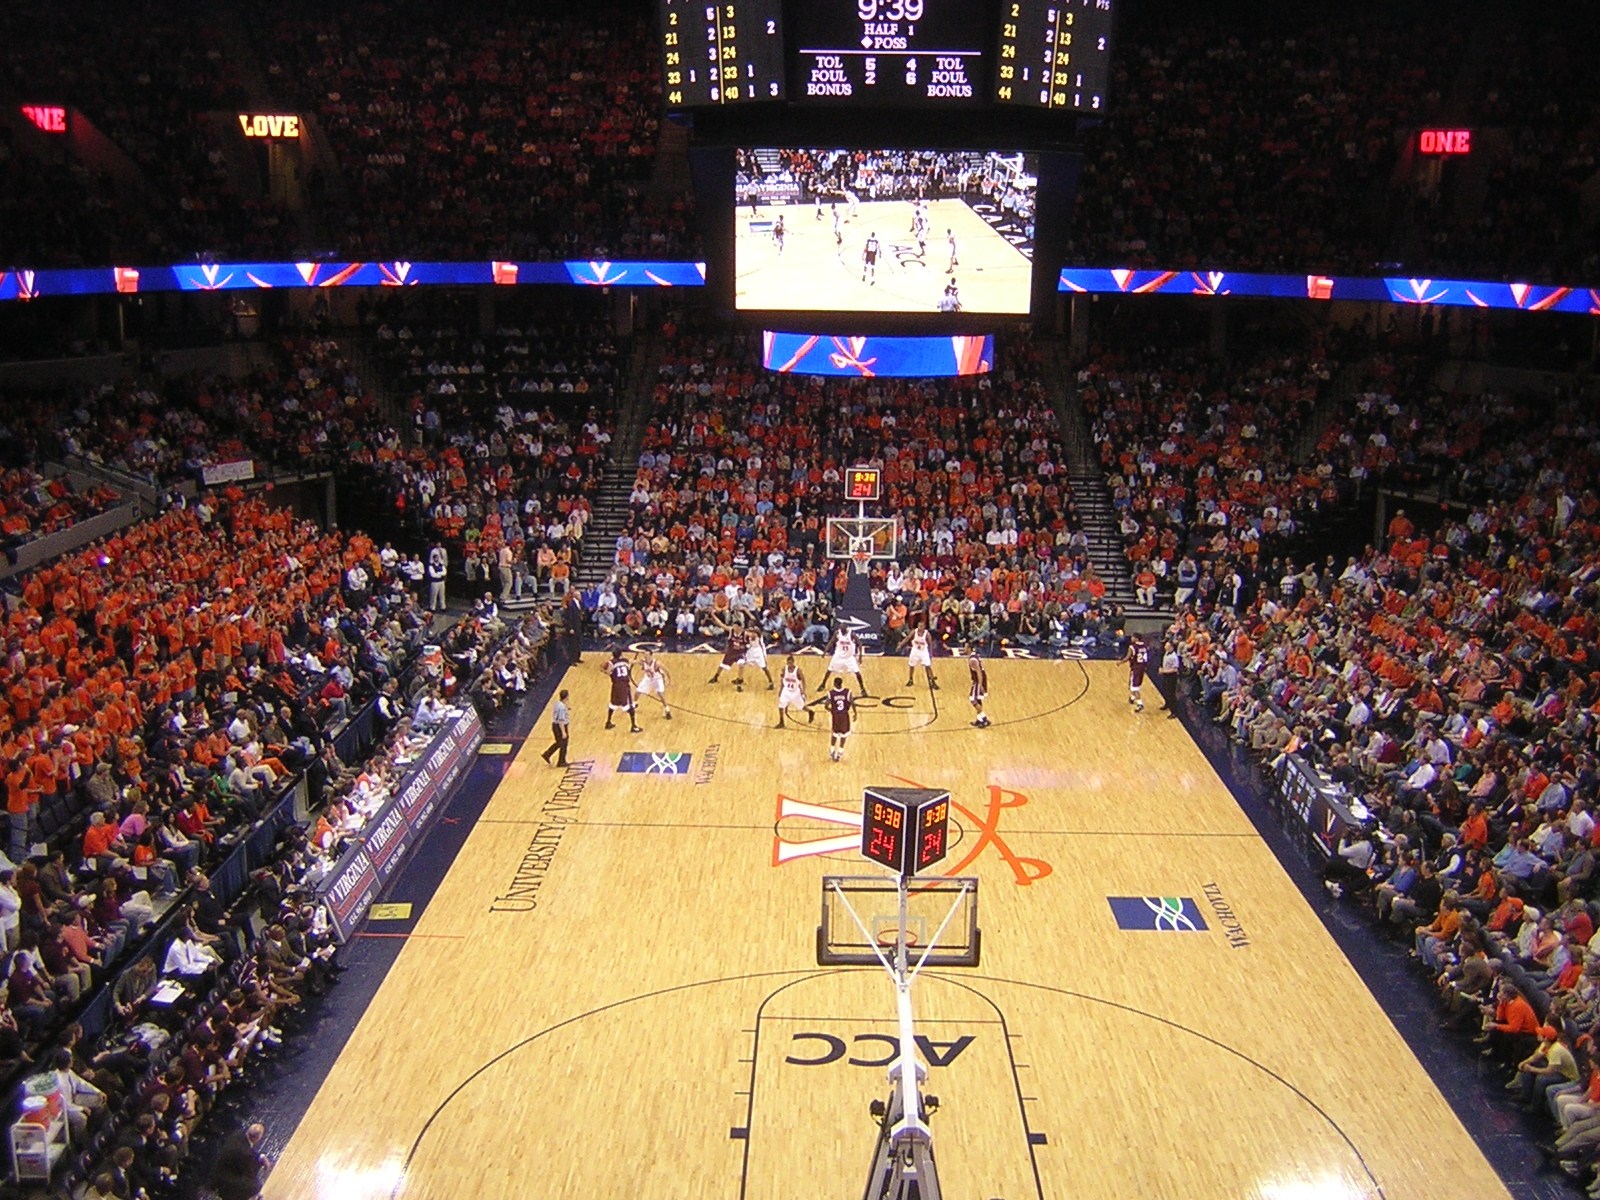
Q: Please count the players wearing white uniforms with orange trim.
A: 5